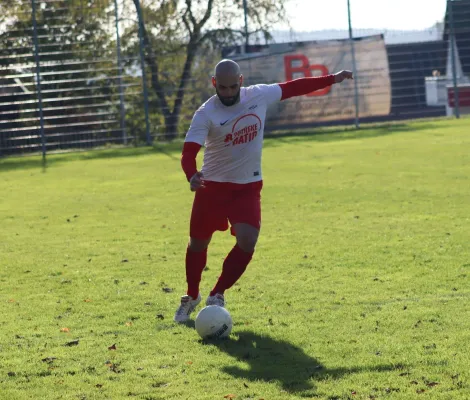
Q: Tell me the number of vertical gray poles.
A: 6